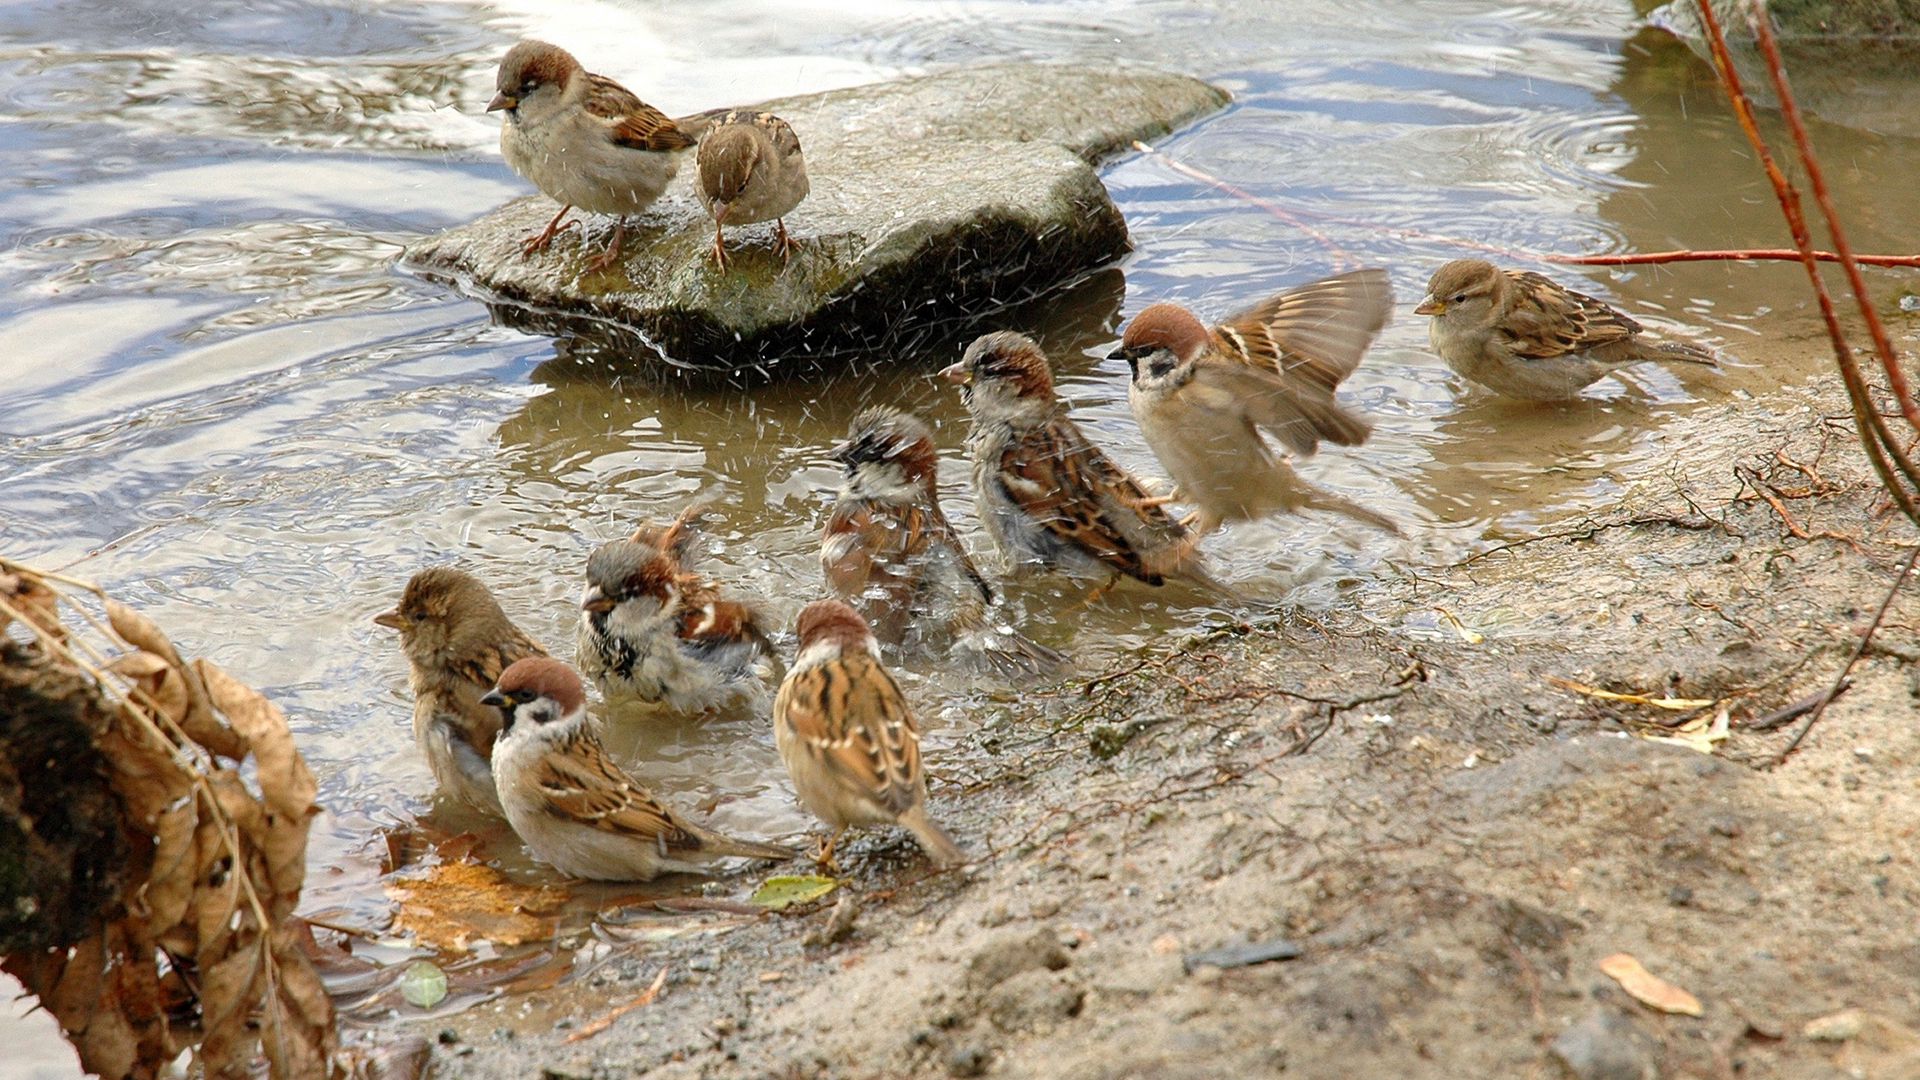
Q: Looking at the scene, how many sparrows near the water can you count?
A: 10